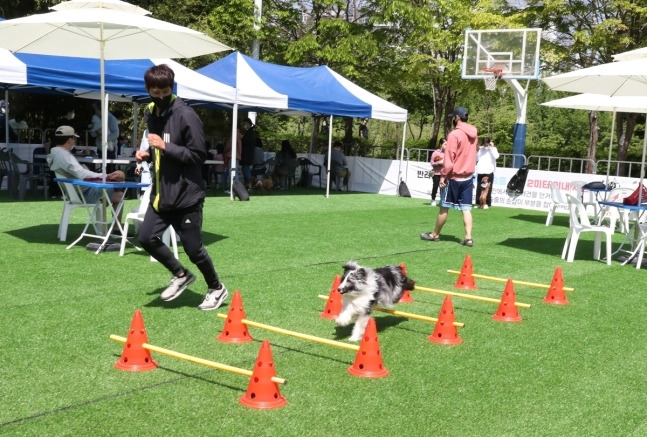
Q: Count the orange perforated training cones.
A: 10